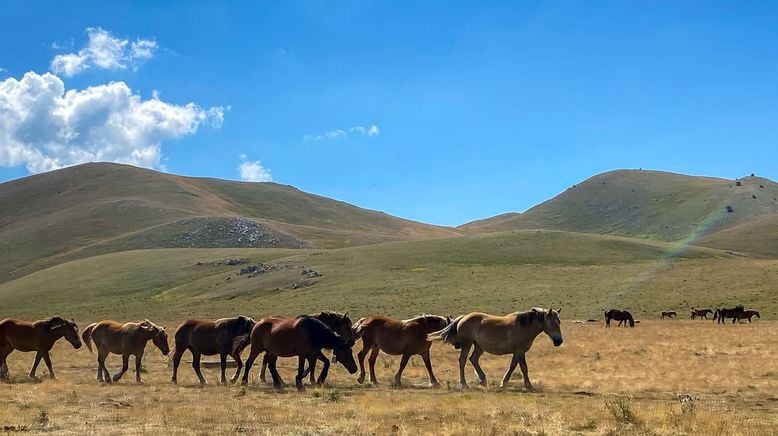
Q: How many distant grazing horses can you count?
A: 5